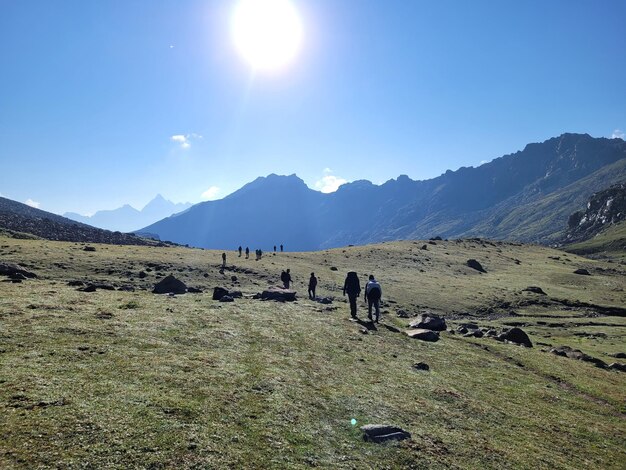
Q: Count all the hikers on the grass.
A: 11